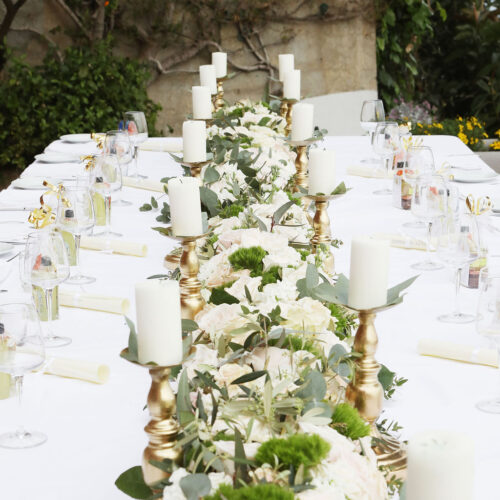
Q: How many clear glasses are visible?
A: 12